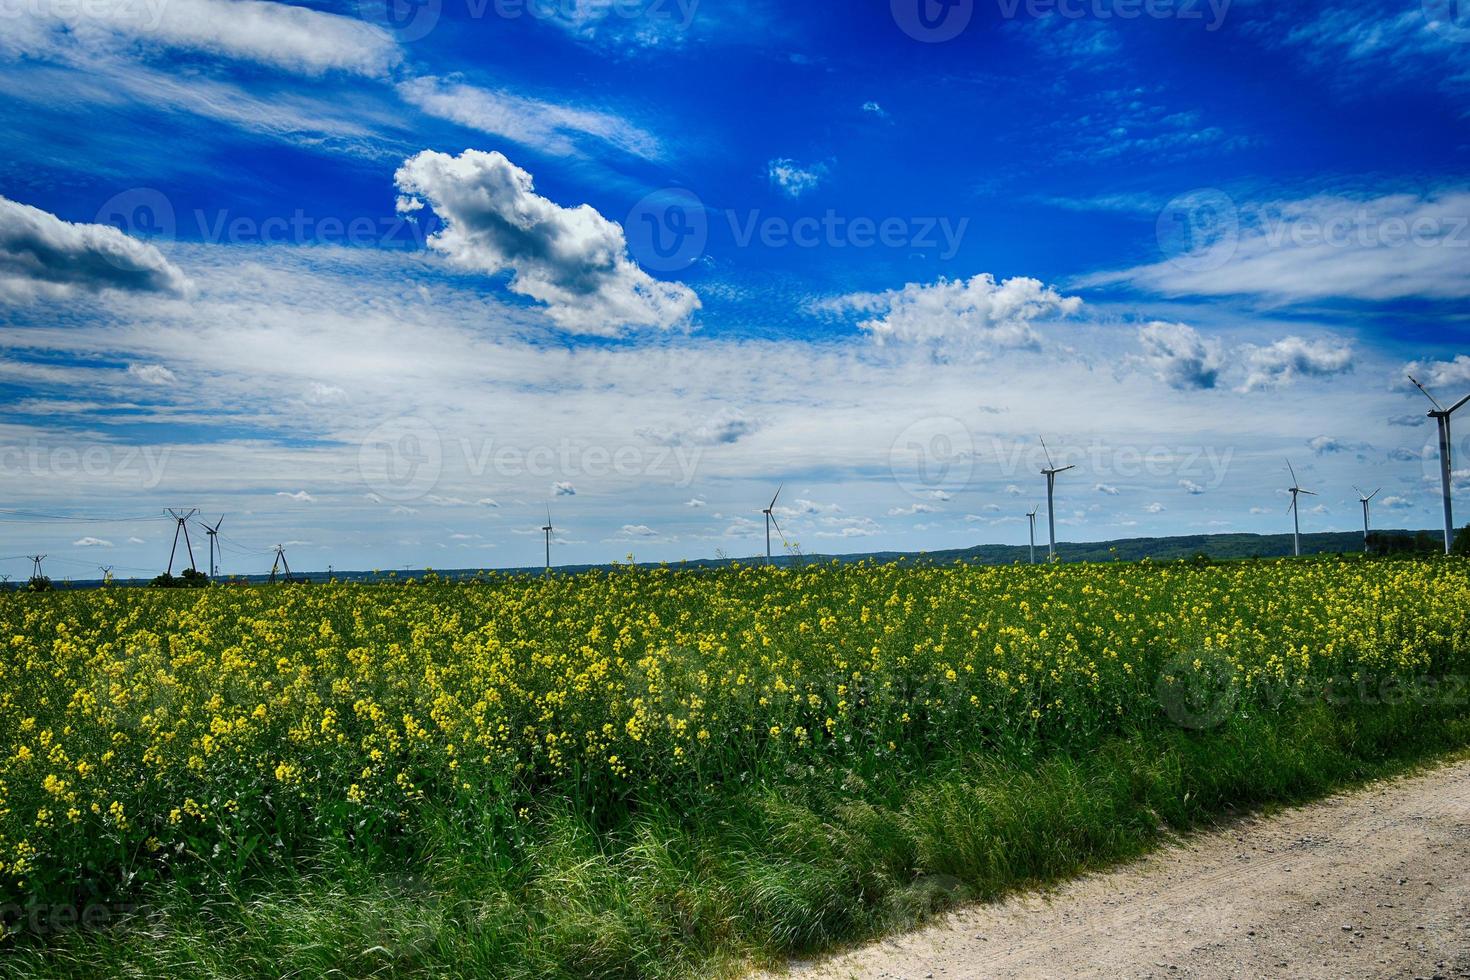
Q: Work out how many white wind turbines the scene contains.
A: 8